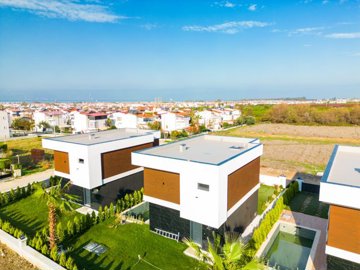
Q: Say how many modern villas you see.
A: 3